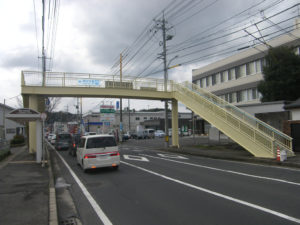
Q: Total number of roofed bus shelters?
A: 1